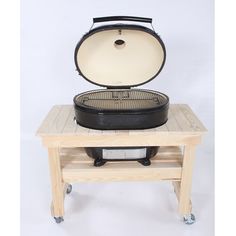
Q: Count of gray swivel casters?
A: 3